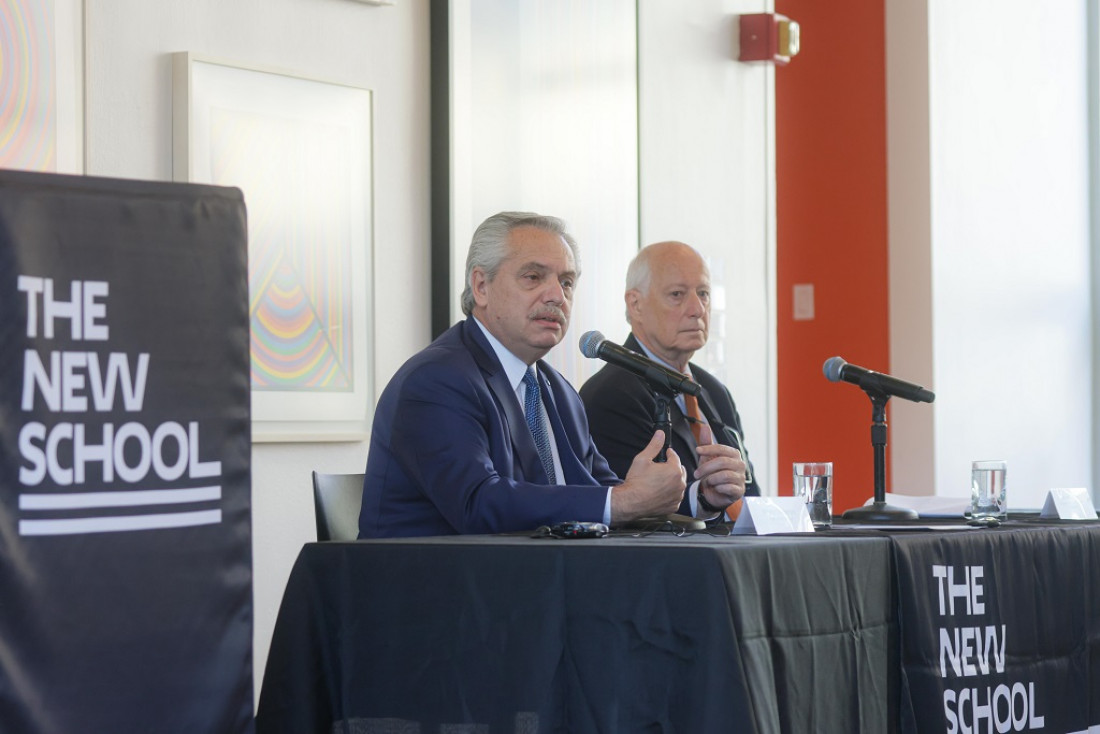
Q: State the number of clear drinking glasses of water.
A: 2